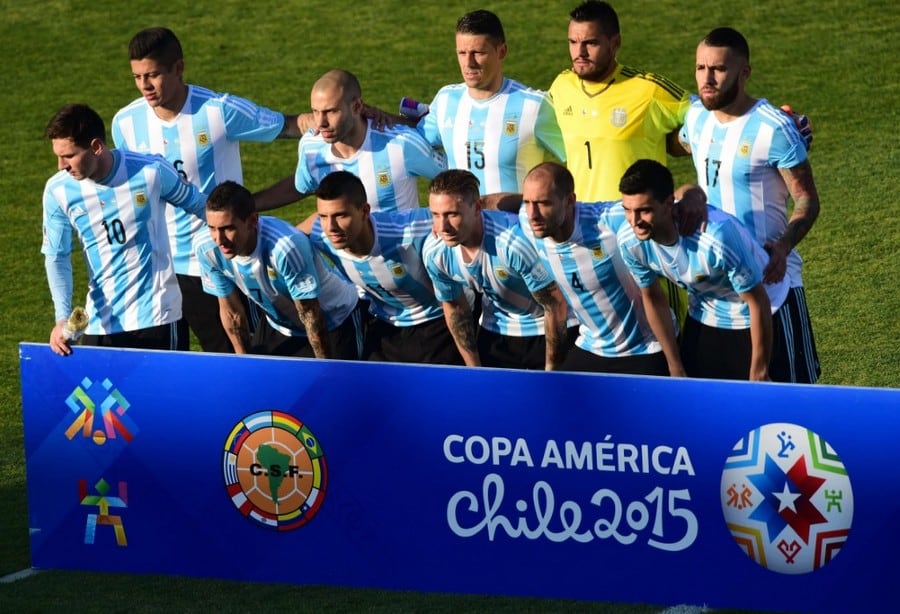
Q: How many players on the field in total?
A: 11